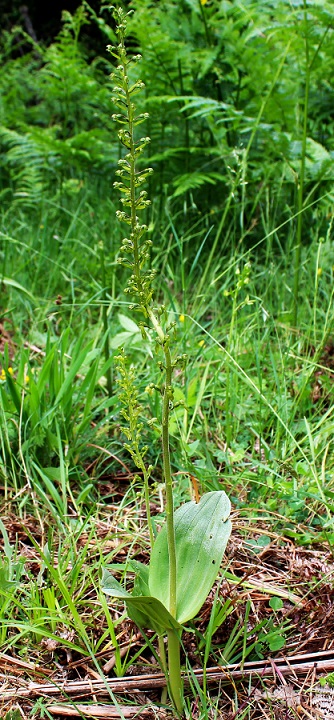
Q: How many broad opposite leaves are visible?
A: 2